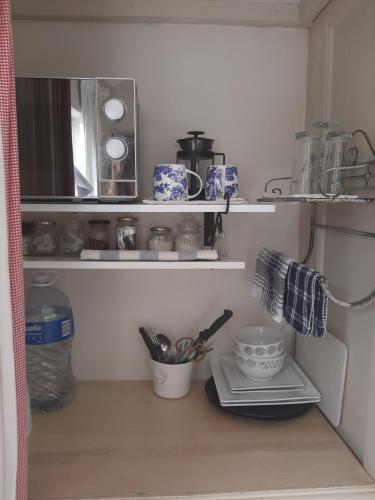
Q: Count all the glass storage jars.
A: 7